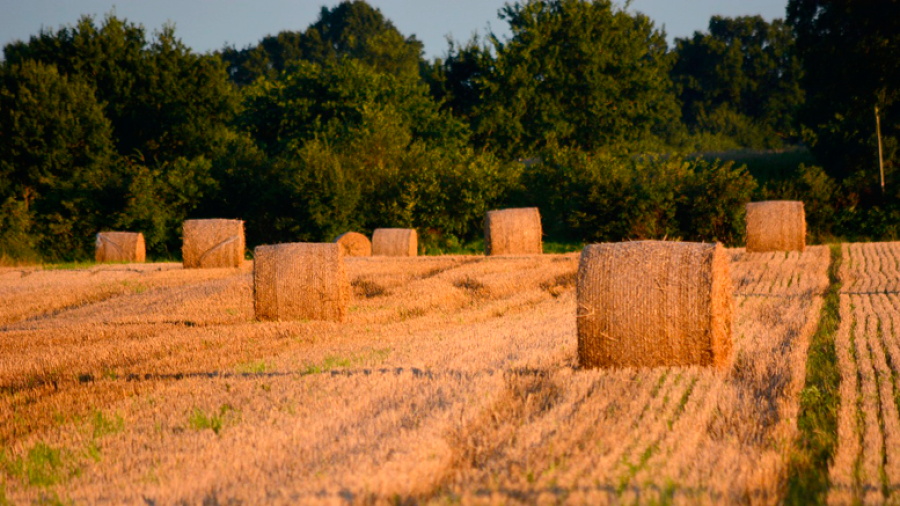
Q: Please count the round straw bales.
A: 8